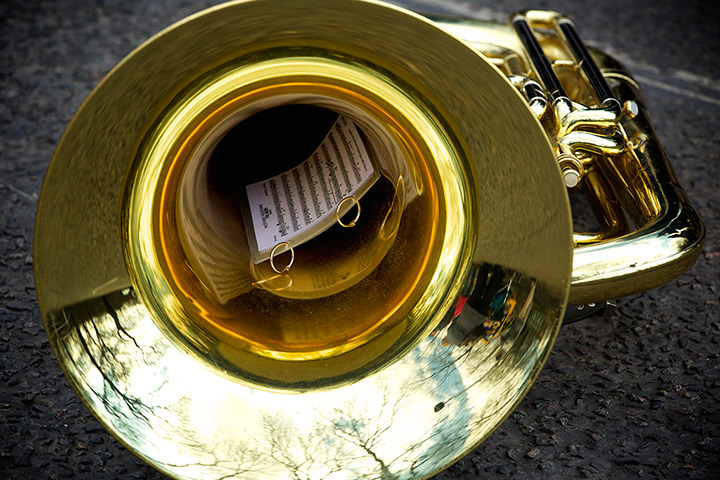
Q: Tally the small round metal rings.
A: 2